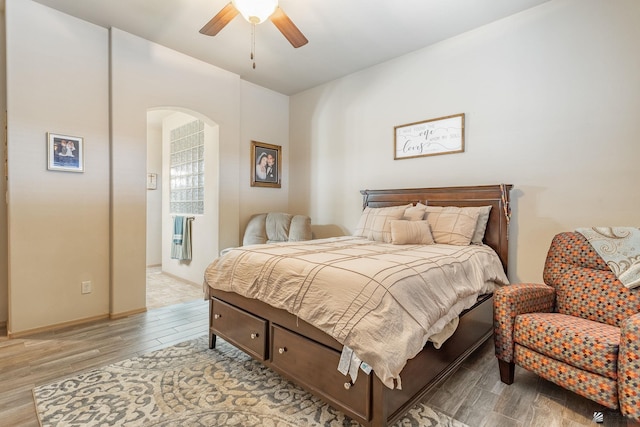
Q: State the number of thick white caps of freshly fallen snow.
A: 0